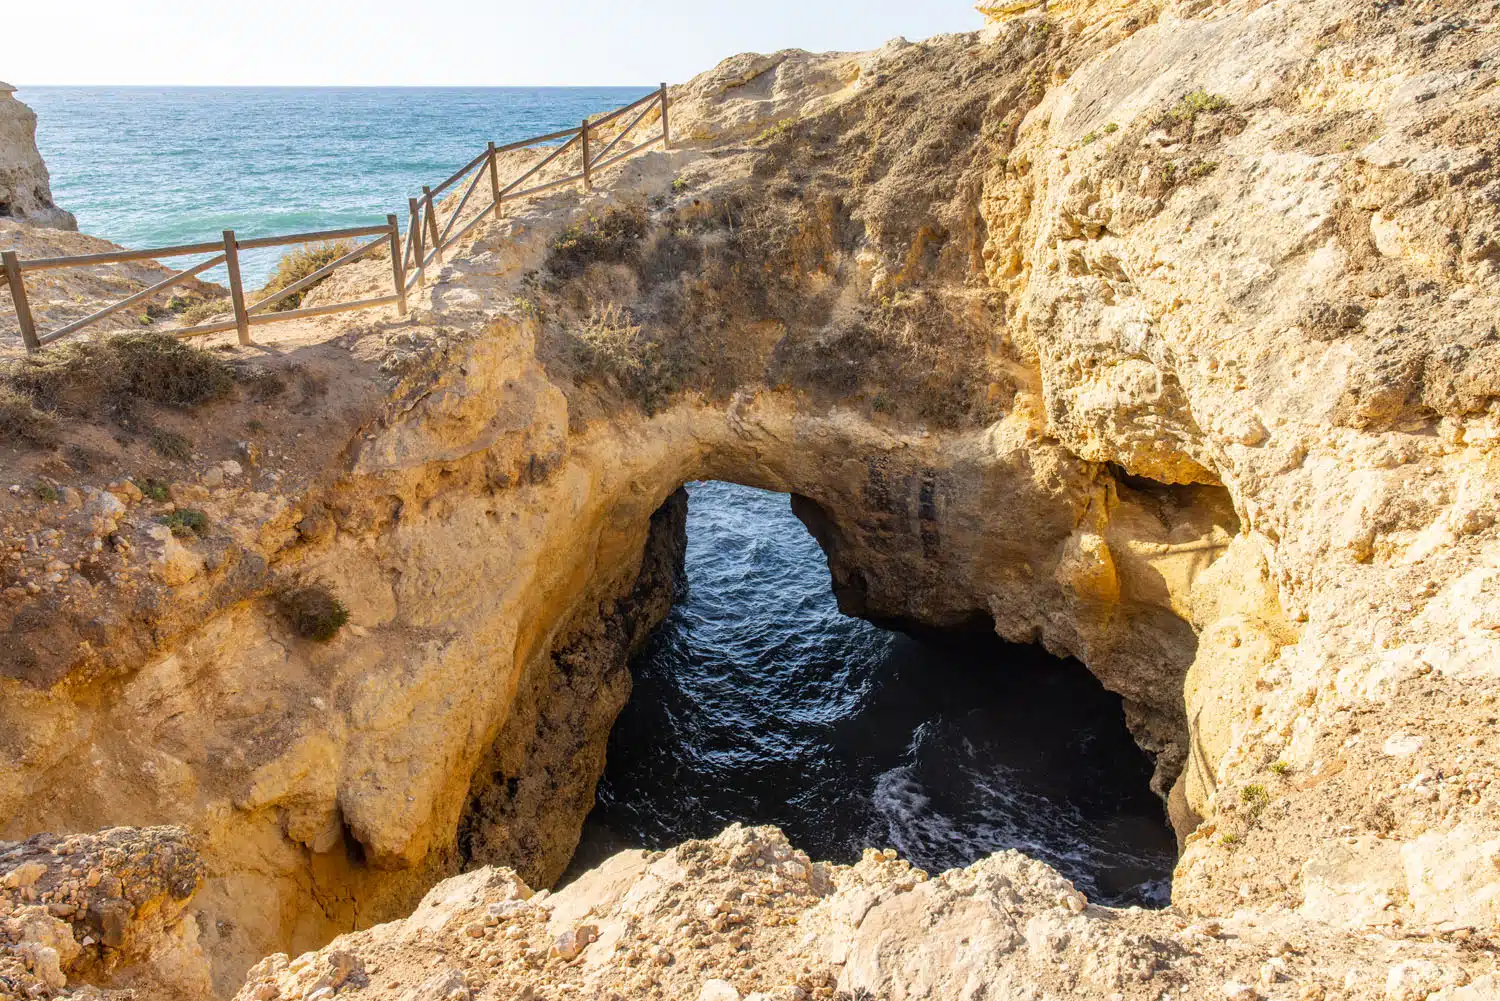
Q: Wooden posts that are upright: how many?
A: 8